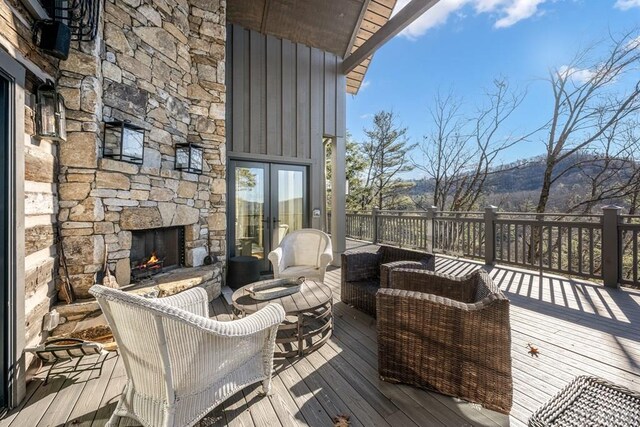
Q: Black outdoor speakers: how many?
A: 1